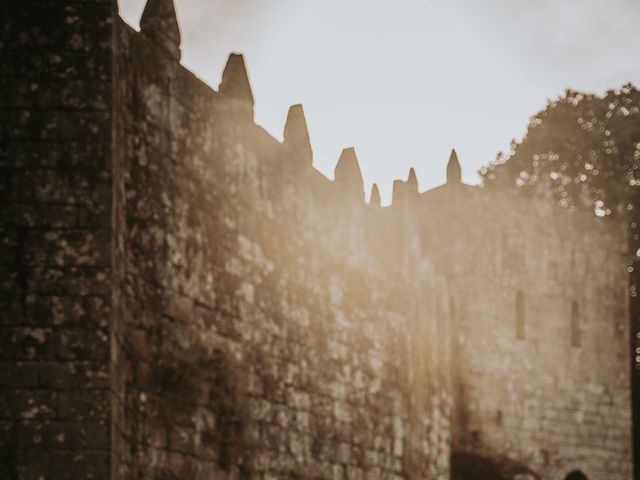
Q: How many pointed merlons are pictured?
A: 7